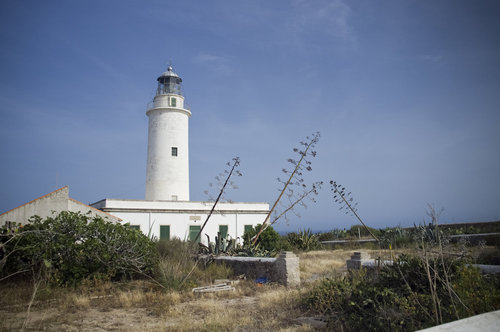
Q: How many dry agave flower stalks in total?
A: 4